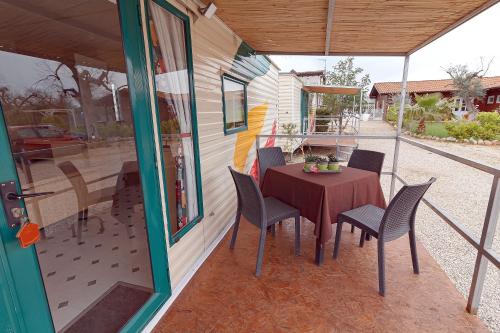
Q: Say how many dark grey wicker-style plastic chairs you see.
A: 4